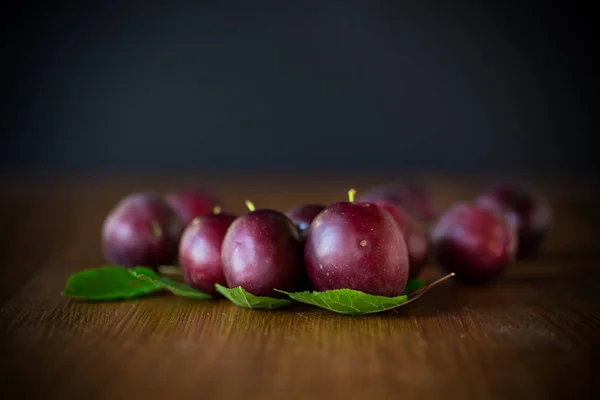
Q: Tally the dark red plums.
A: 10